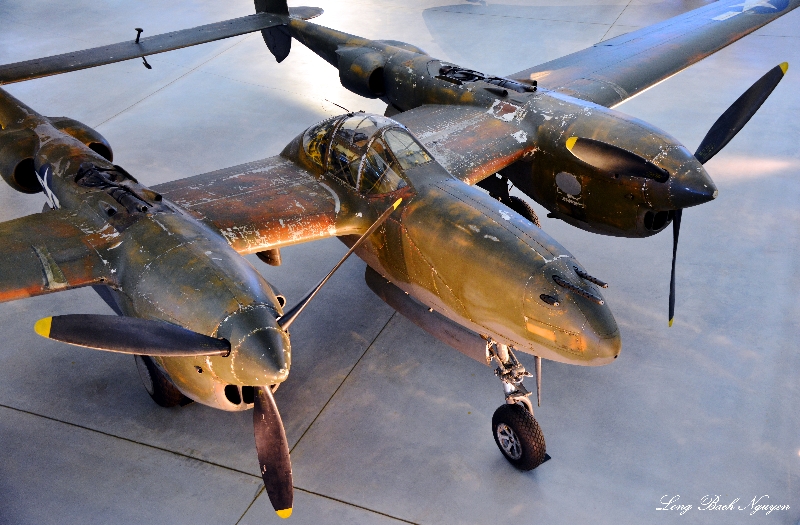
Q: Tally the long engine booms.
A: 2